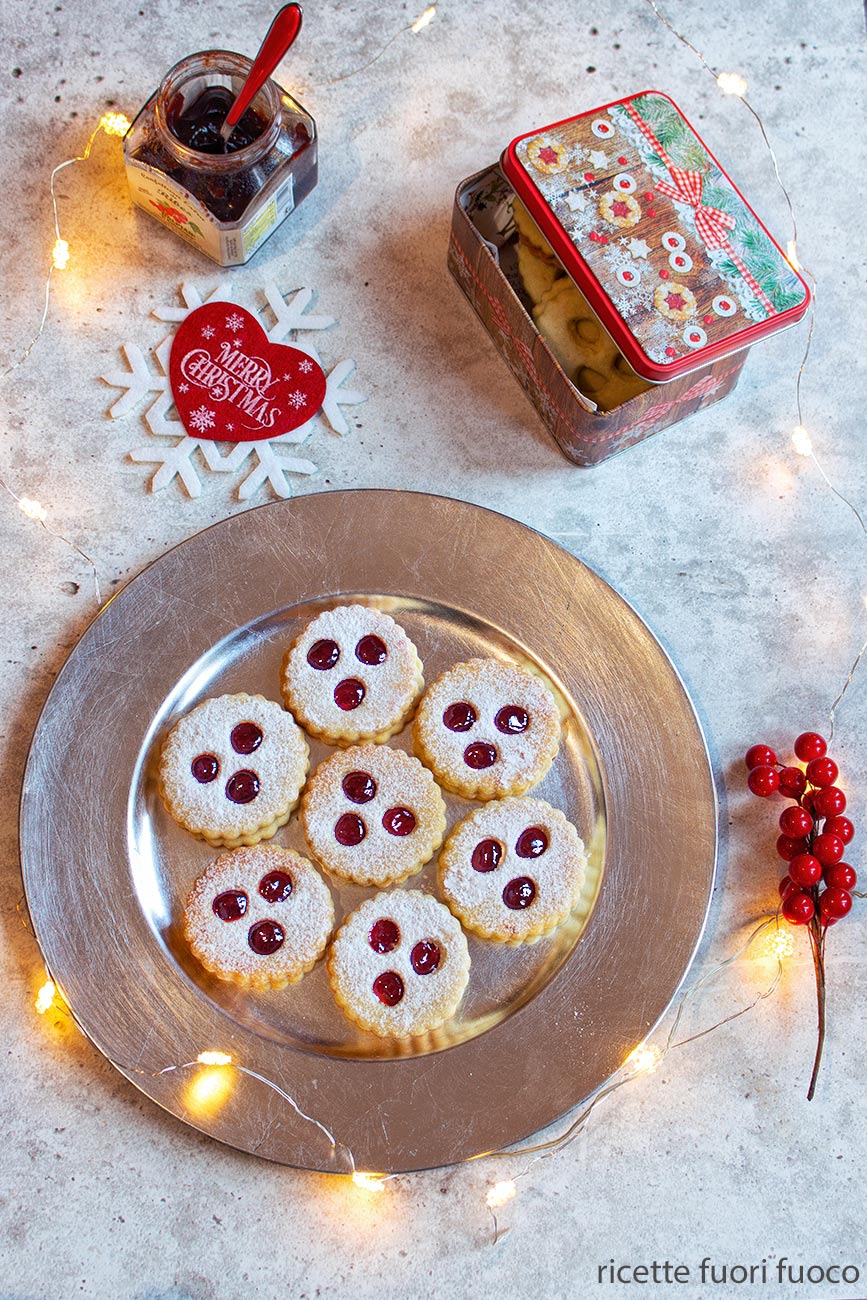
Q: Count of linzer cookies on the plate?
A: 7